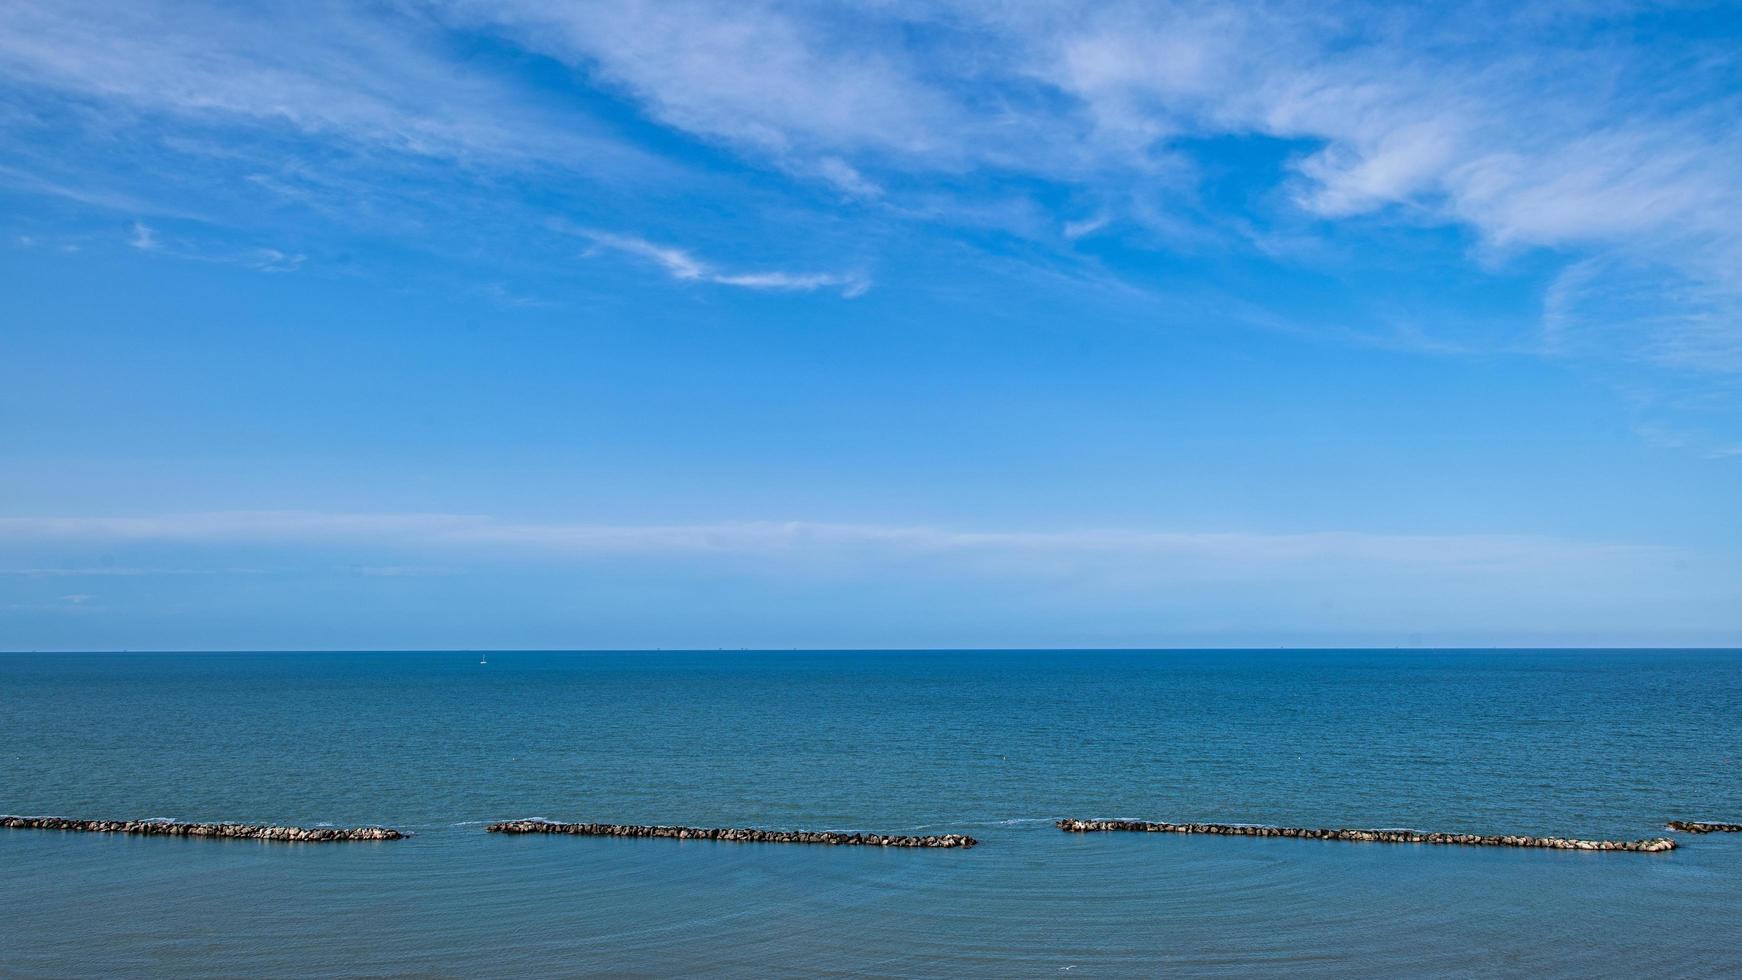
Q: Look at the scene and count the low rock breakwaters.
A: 4